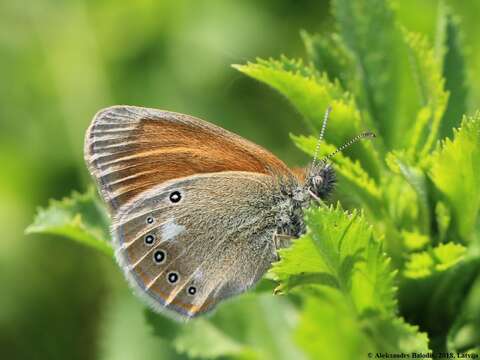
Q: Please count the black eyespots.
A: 6